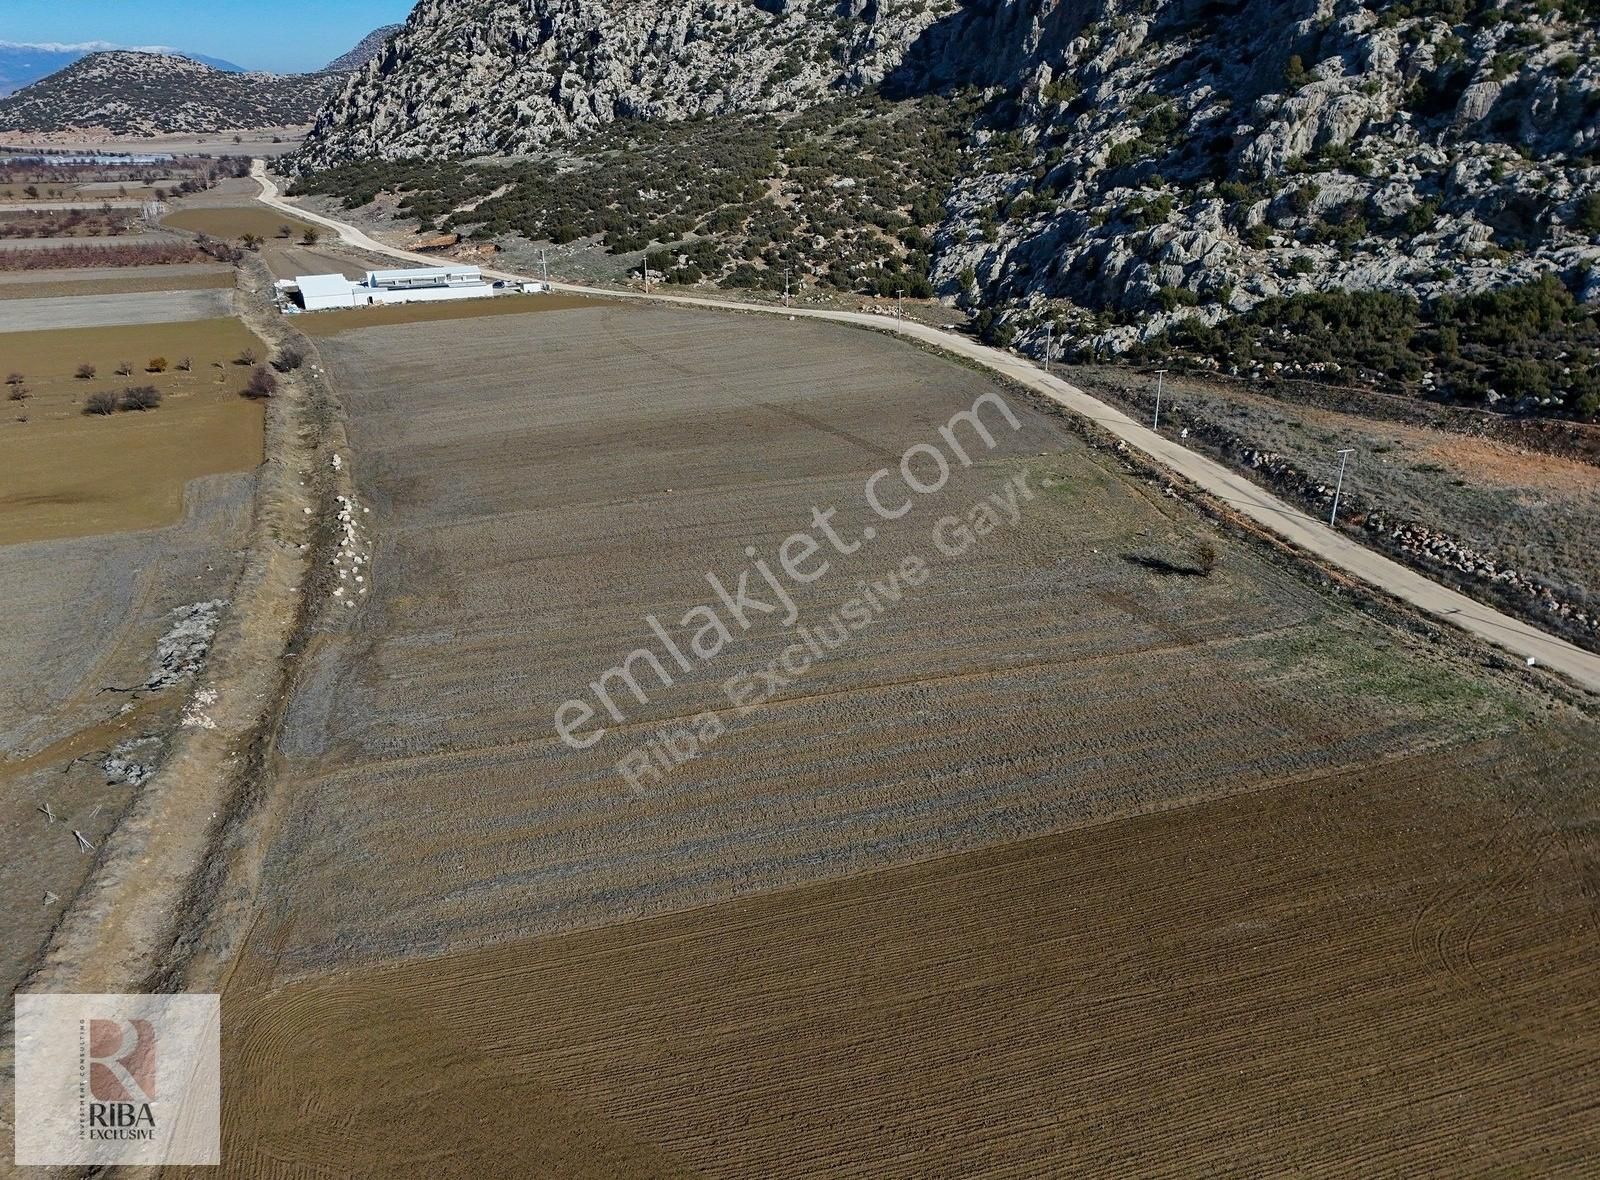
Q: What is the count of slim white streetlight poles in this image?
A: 7